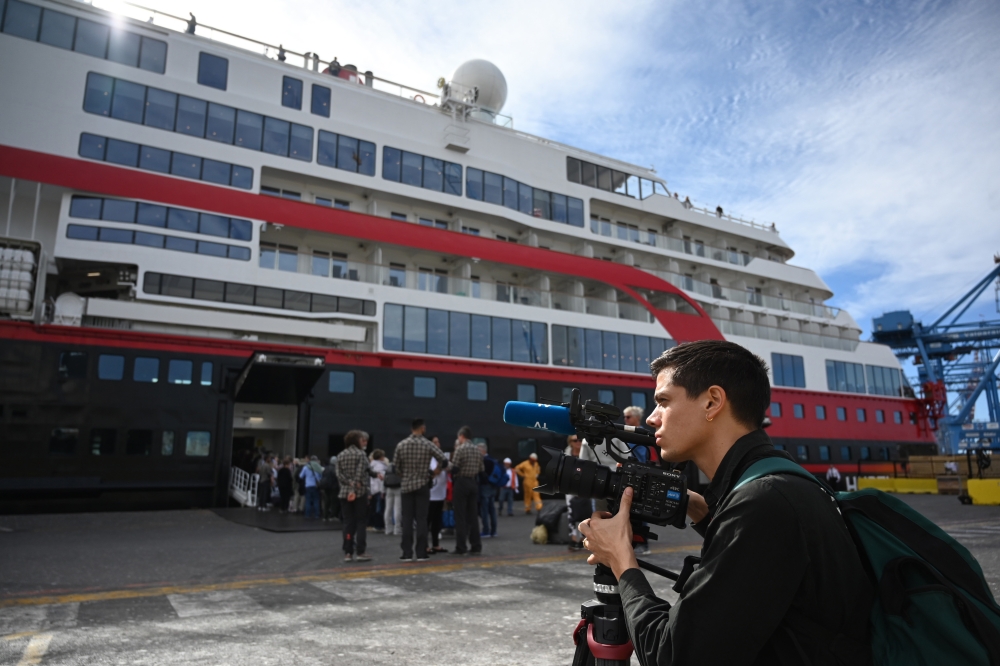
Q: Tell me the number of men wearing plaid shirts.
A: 3